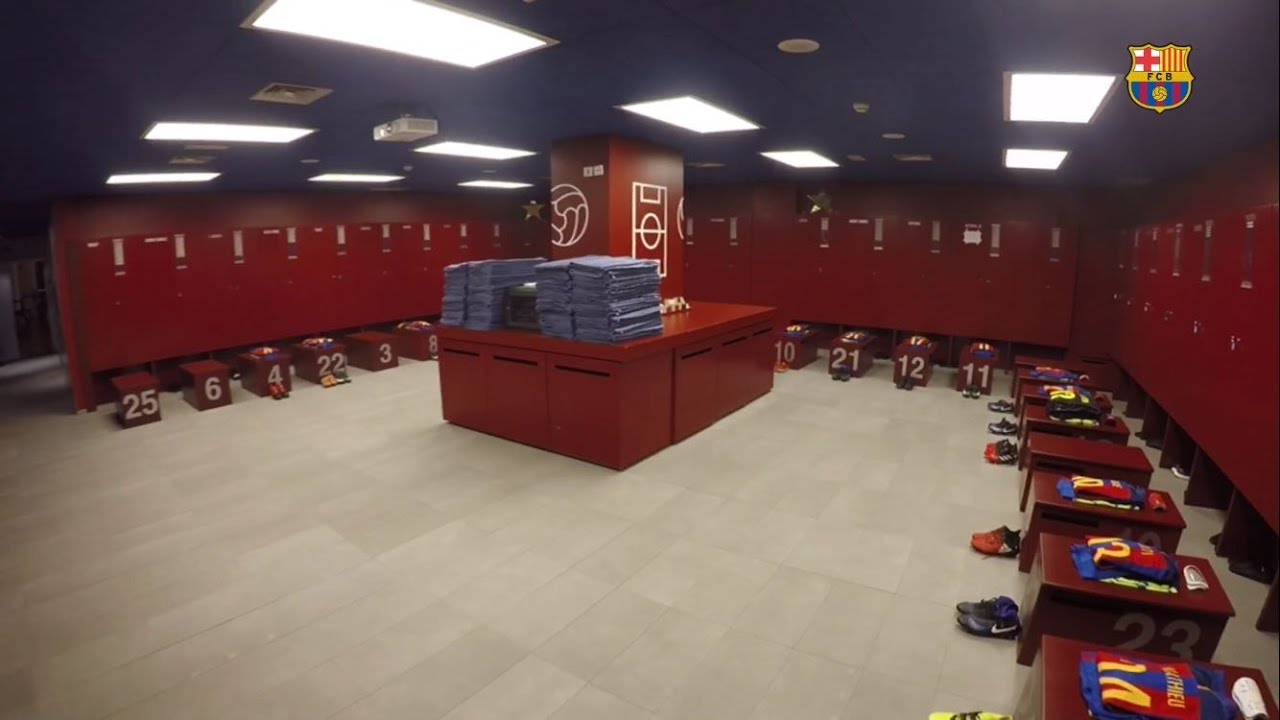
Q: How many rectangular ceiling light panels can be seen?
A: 10